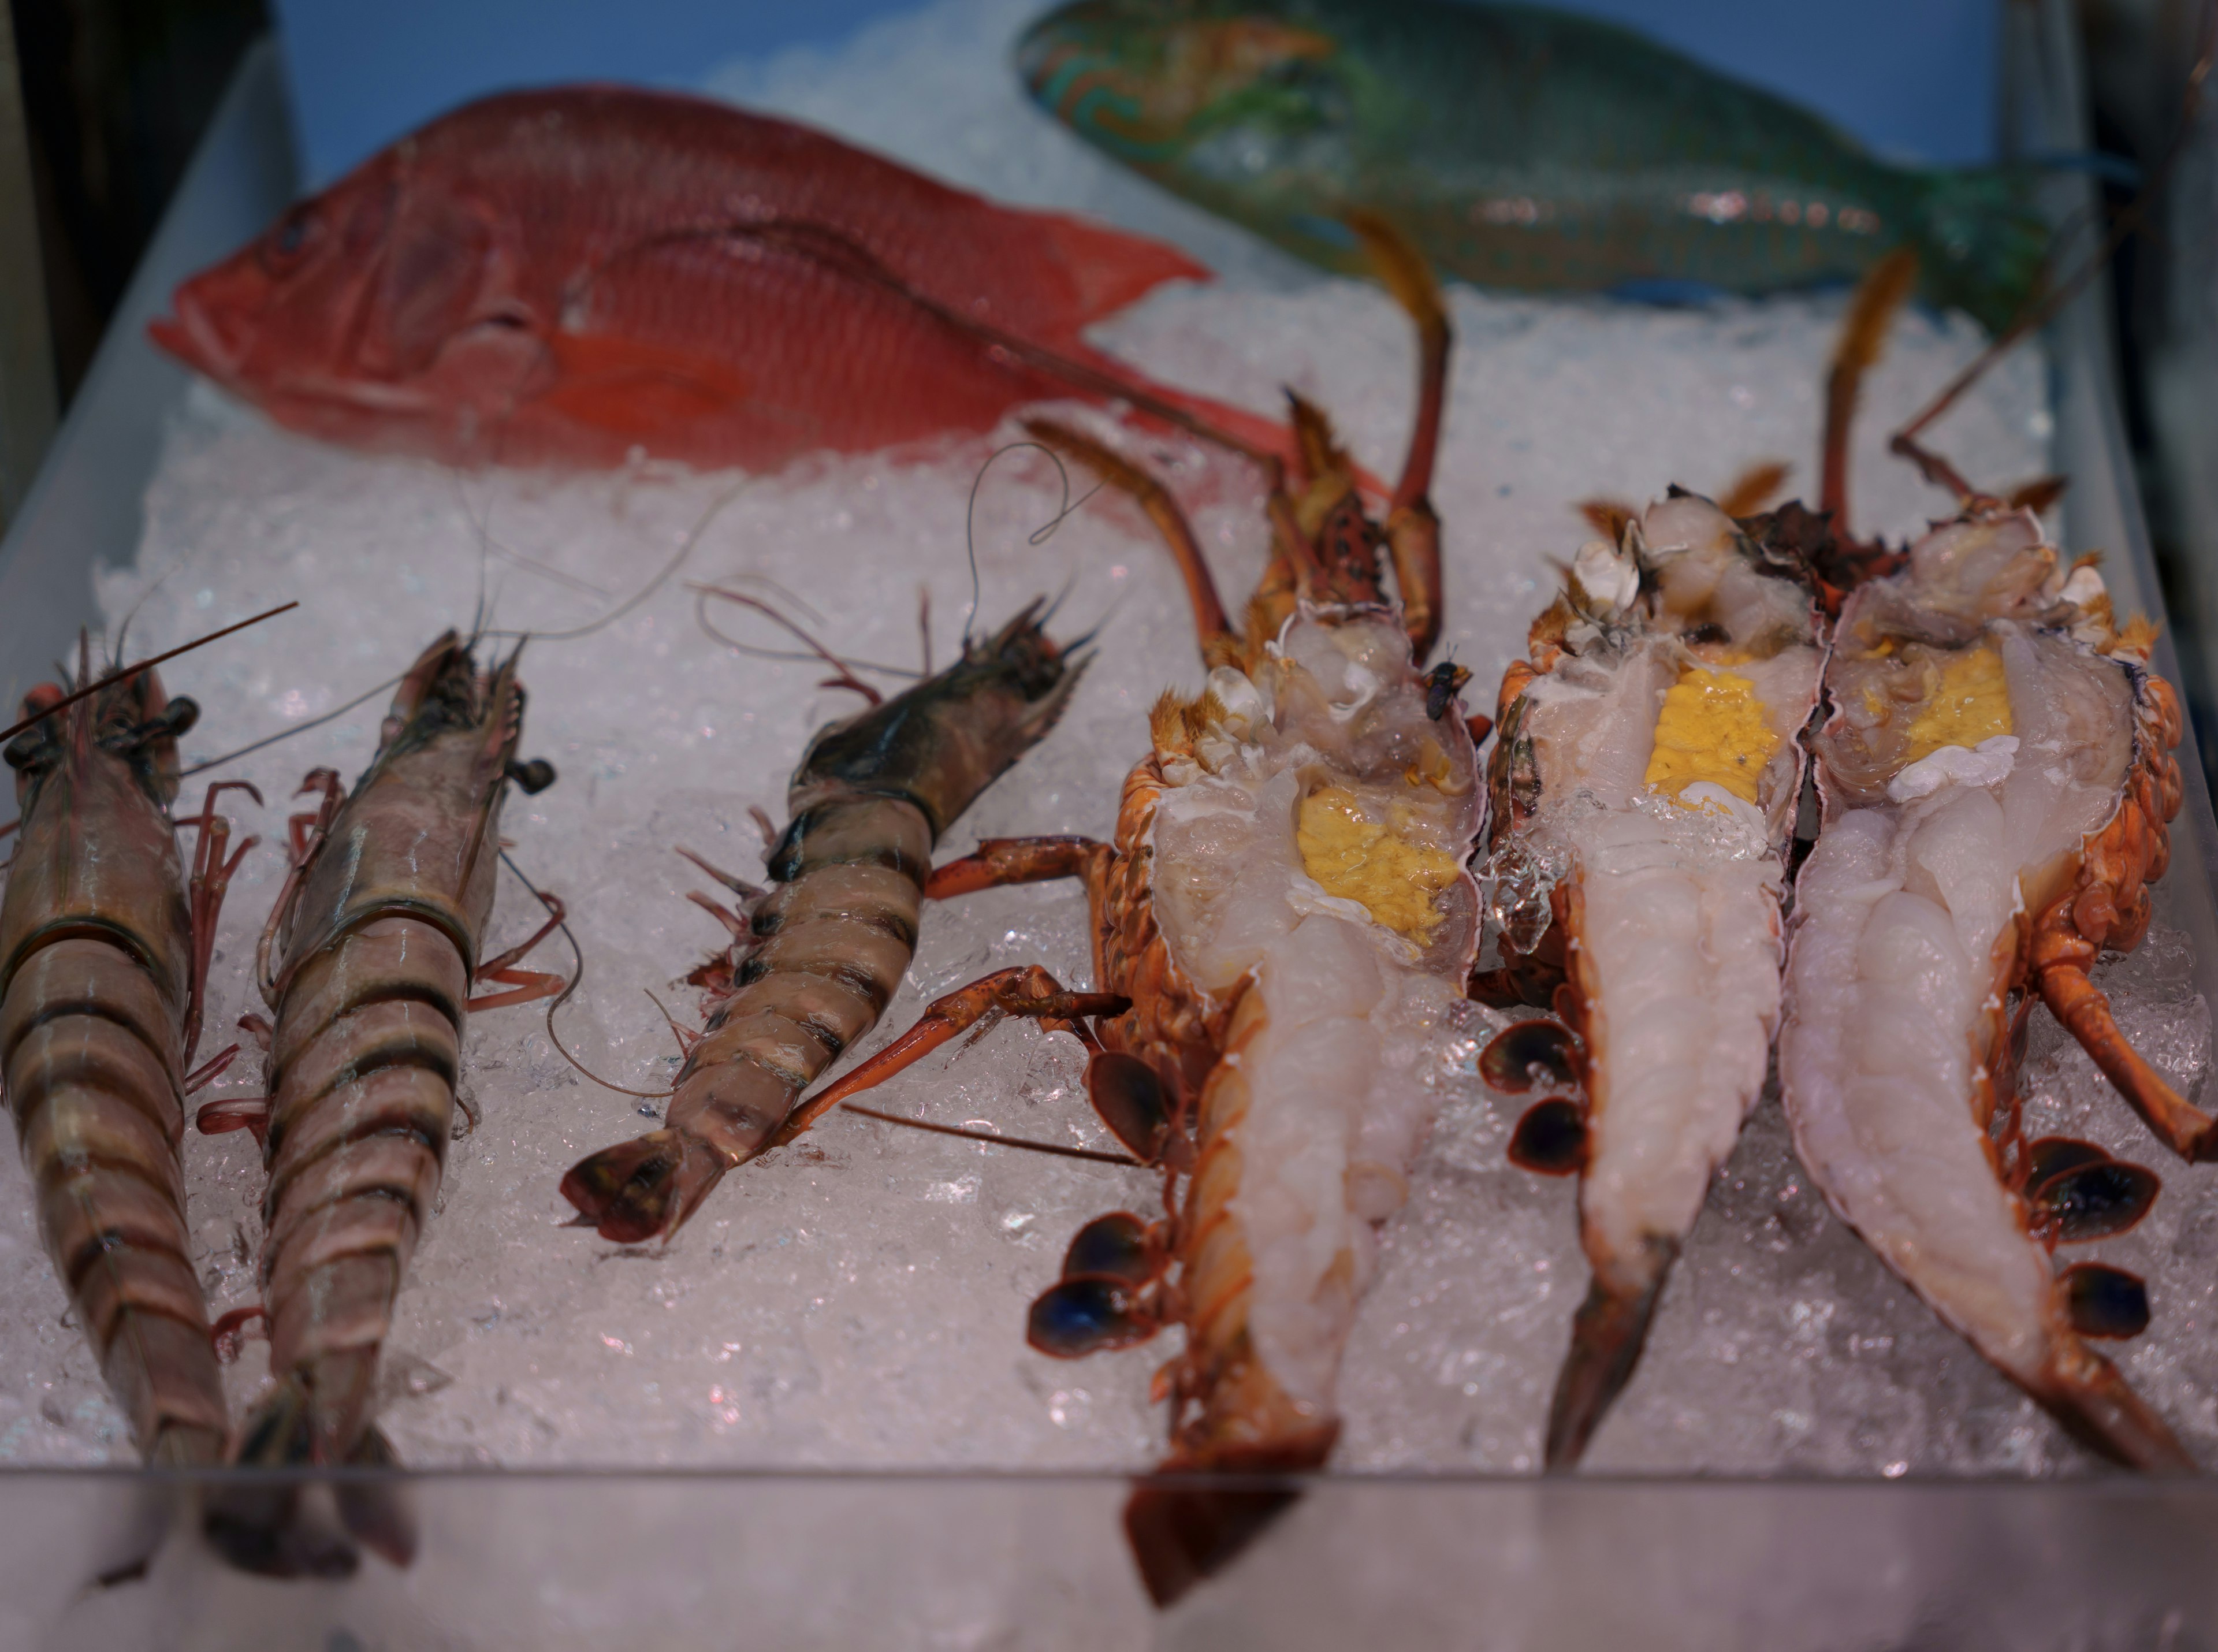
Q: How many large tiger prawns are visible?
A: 3